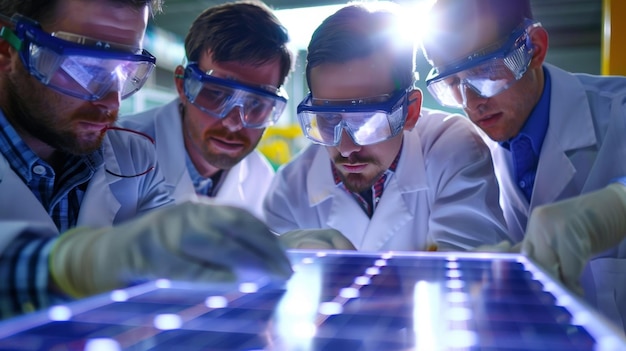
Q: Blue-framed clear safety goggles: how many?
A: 4